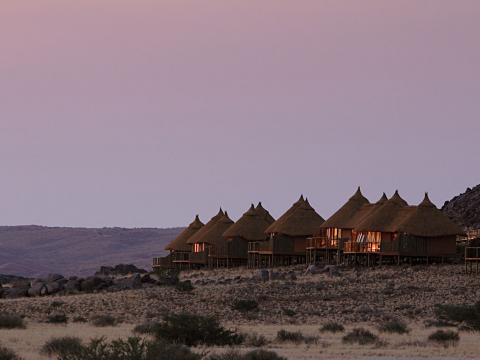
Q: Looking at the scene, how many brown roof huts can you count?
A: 11